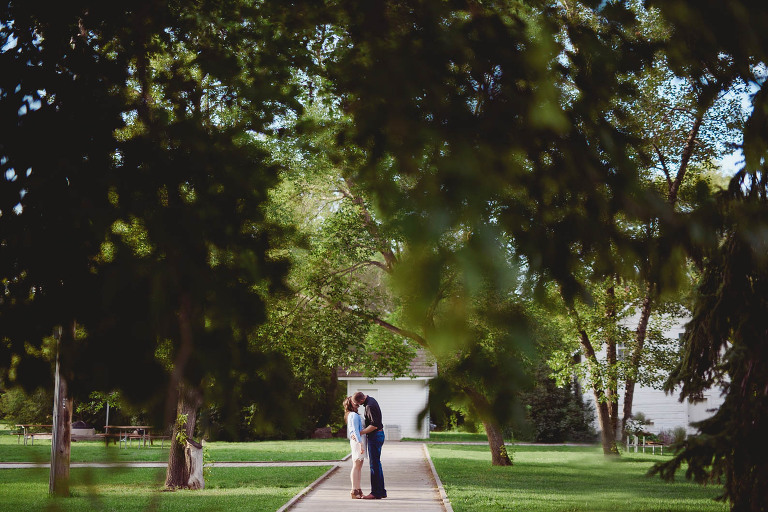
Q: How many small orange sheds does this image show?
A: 0